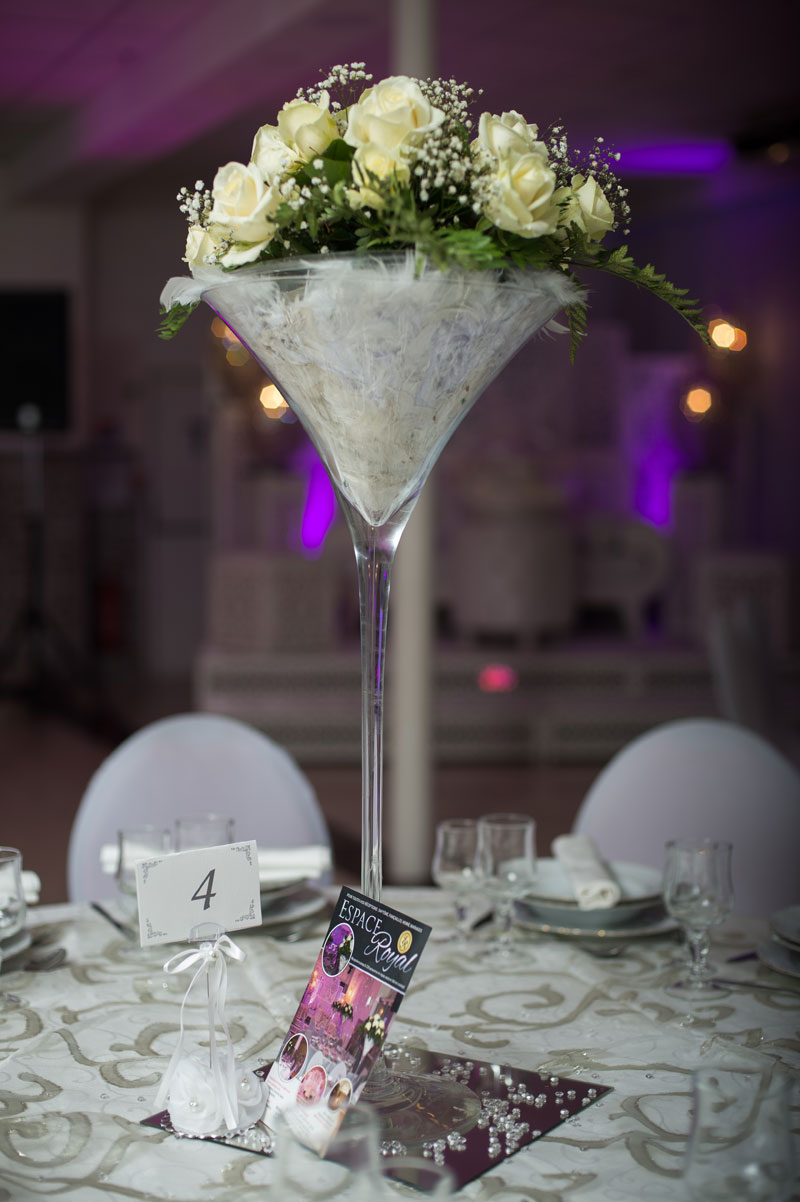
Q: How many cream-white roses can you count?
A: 9